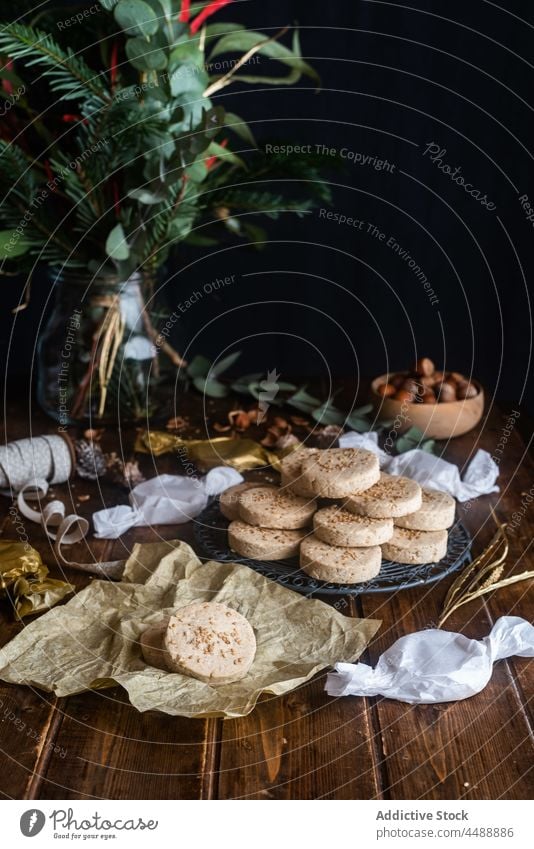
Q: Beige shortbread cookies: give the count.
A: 12